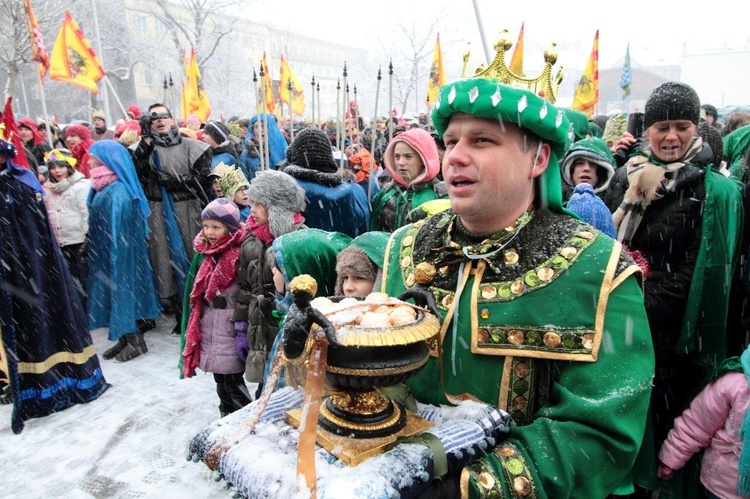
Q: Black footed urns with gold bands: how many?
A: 1